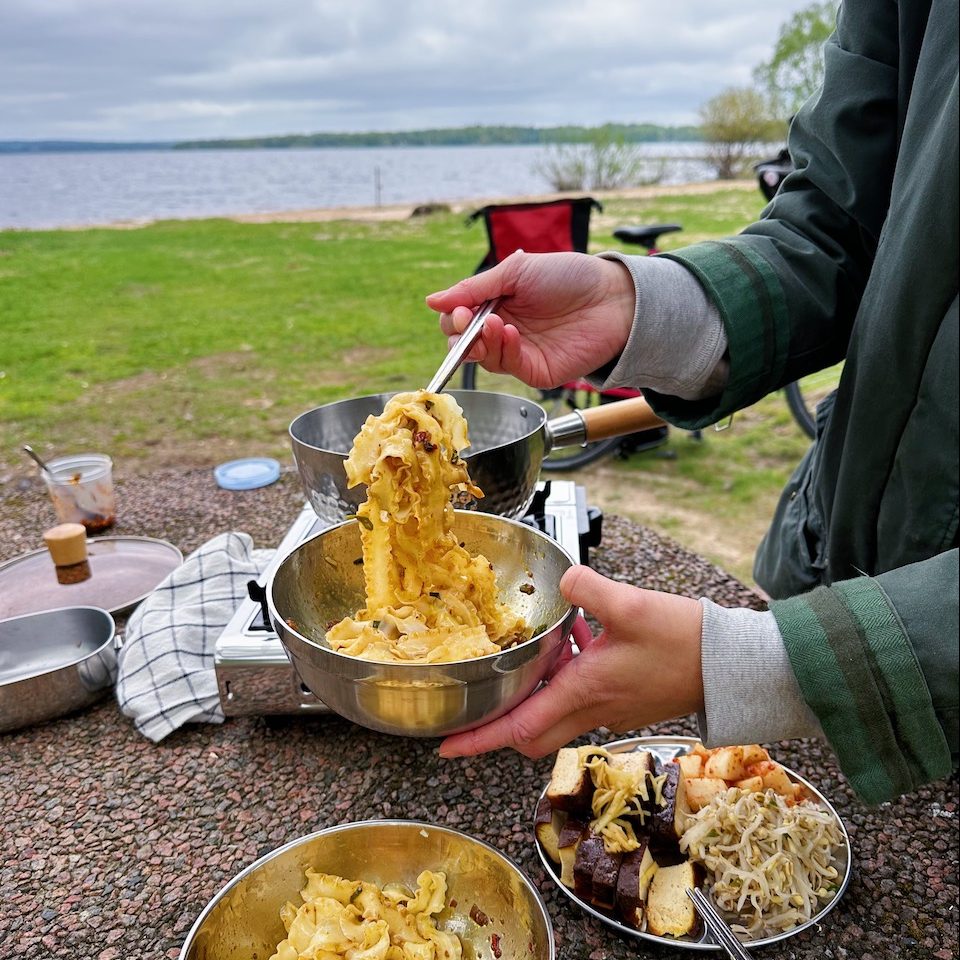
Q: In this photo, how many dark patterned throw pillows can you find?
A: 0